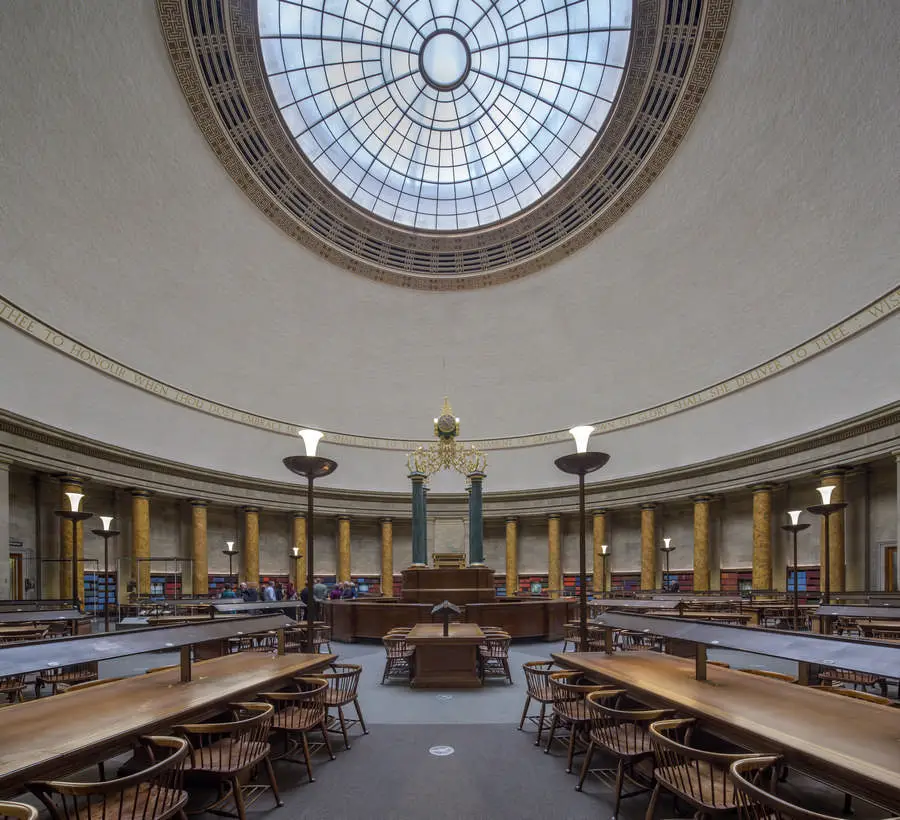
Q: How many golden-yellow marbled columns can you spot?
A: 14